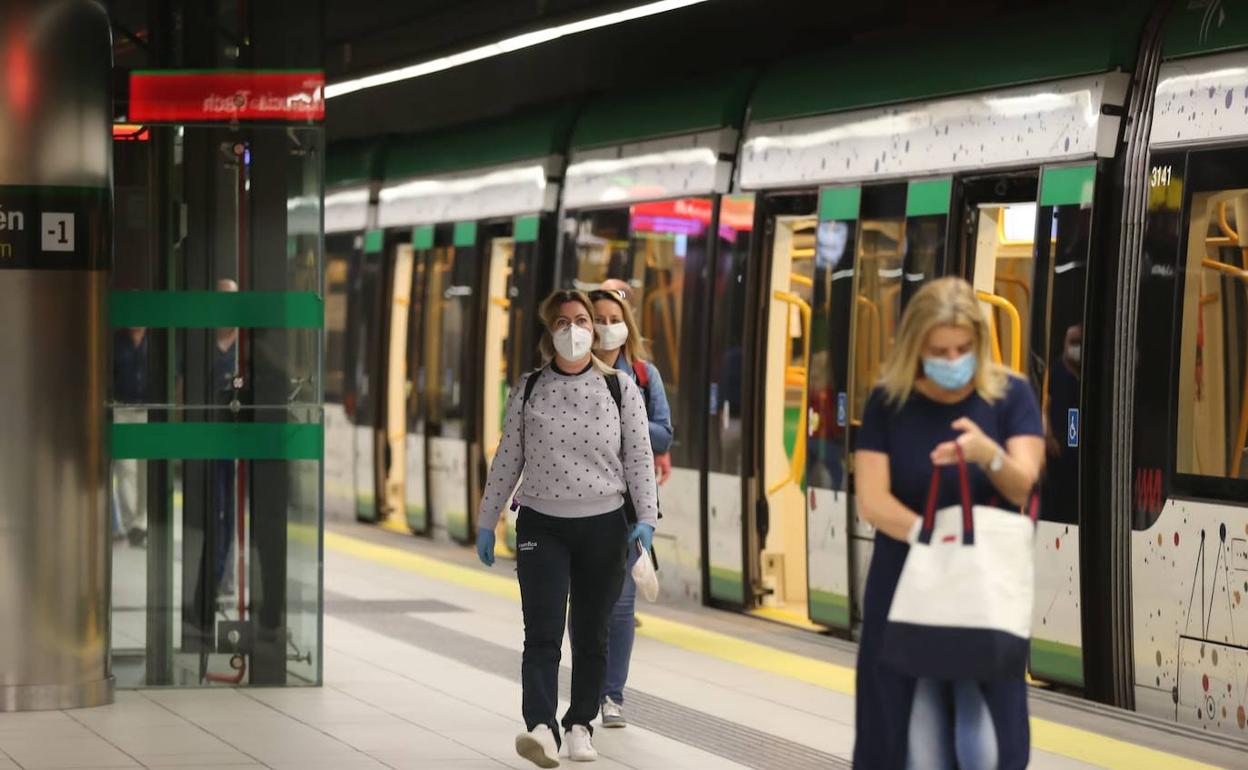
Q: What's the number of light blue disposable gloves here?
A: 2